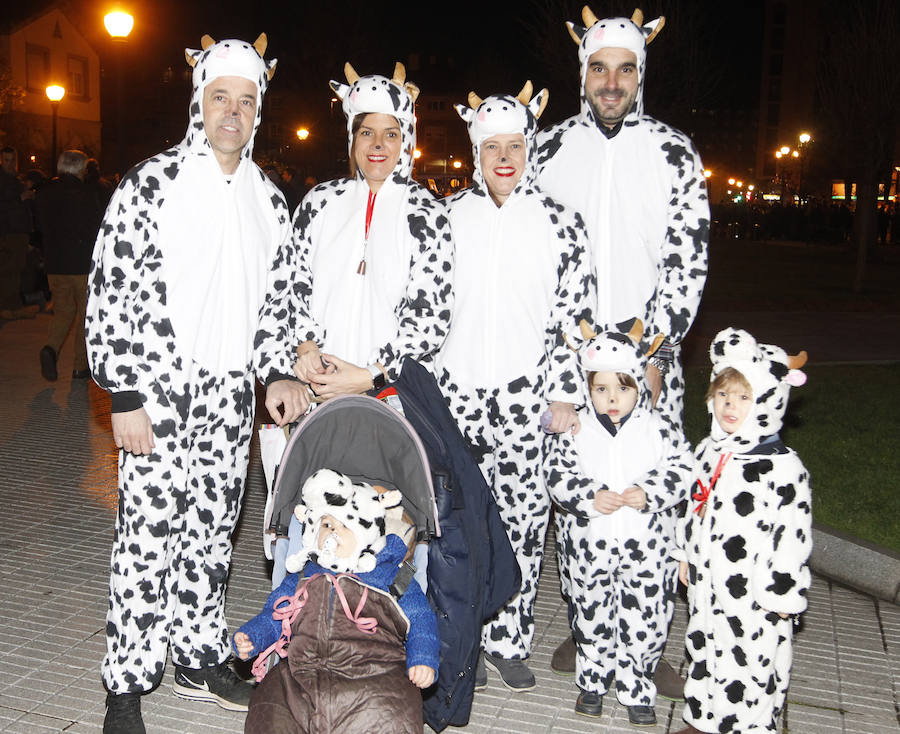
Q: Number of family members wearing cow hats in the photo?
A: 7